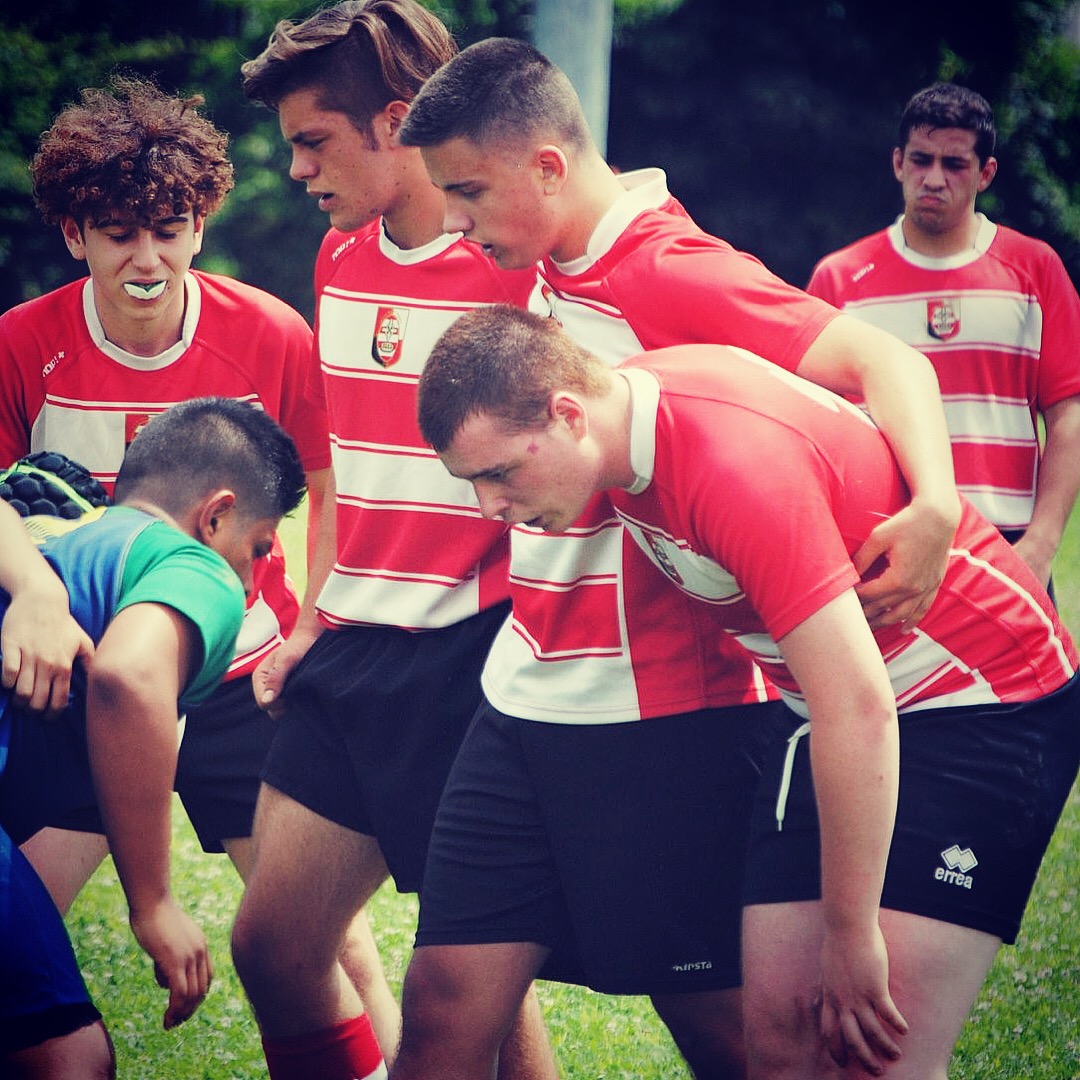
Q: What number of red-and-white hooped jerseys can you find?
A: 5